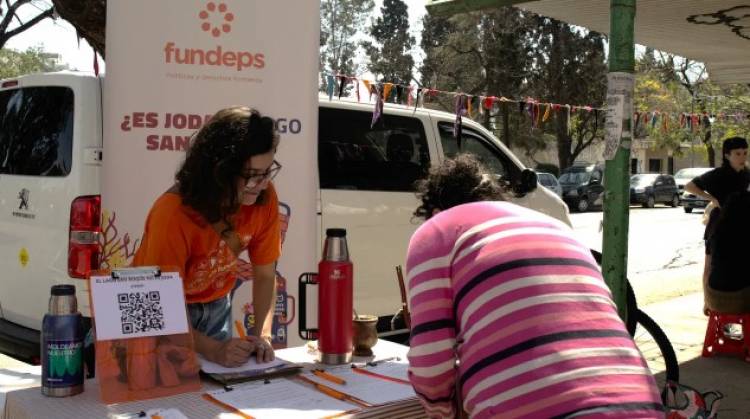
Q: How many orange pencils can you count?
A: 3